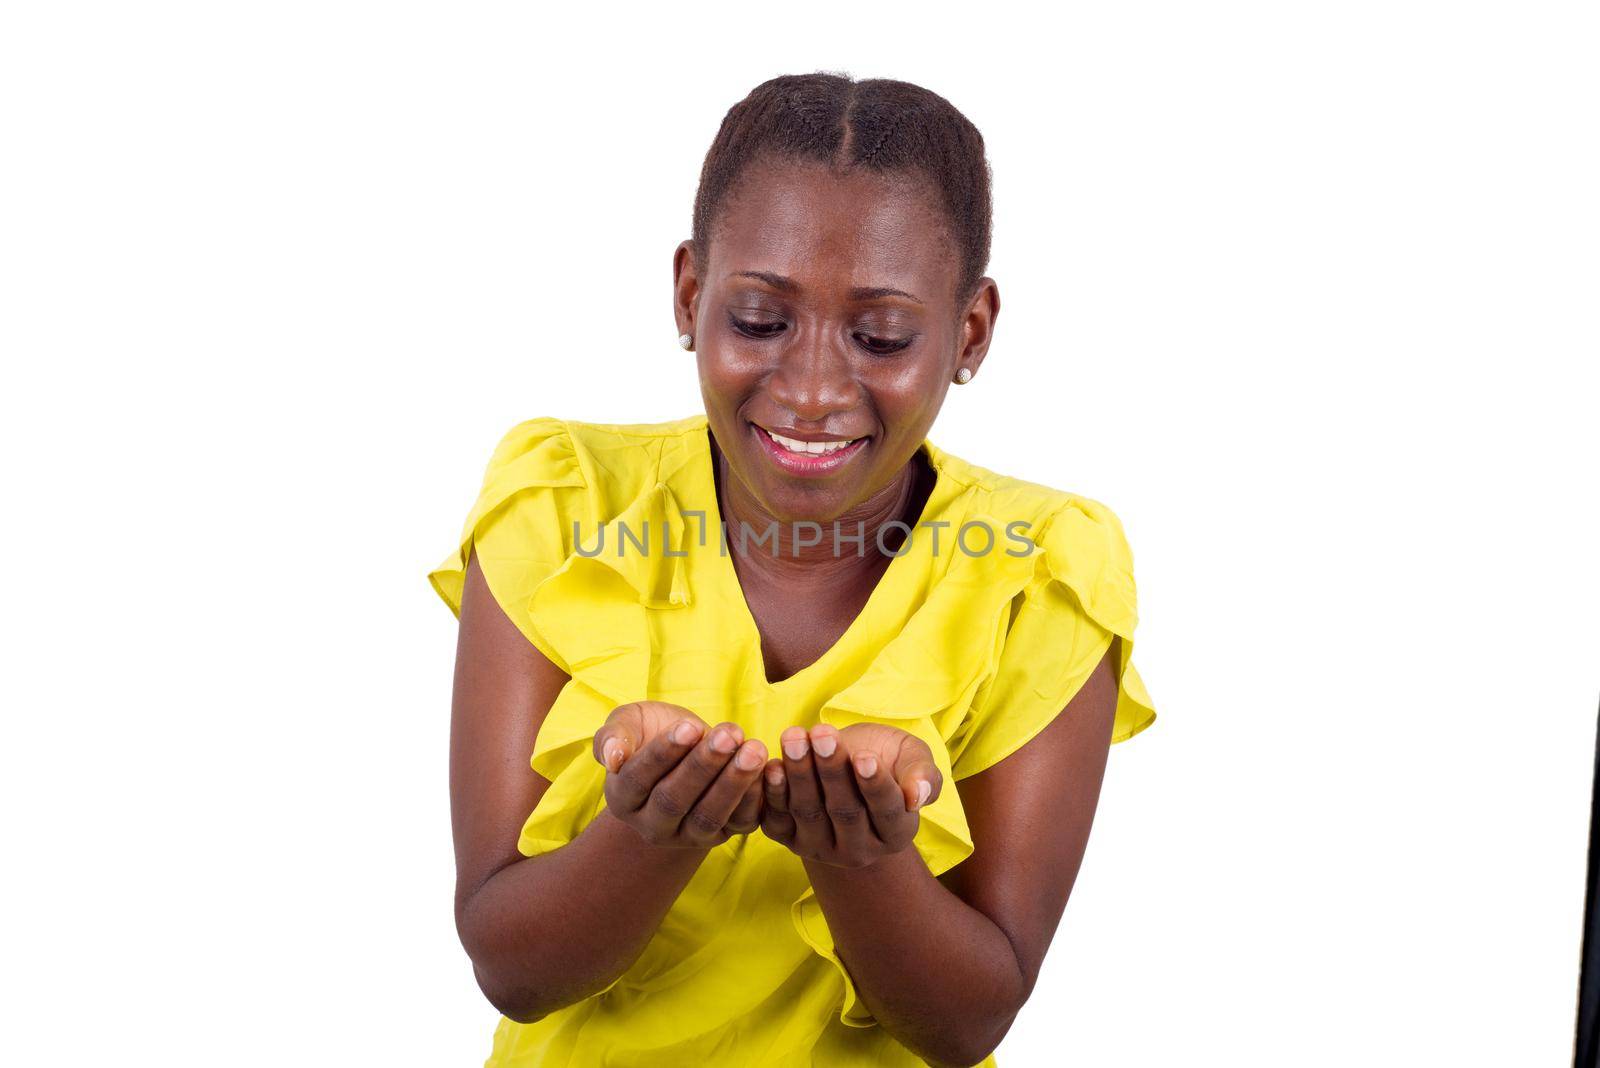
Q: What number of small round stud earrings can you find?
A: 2